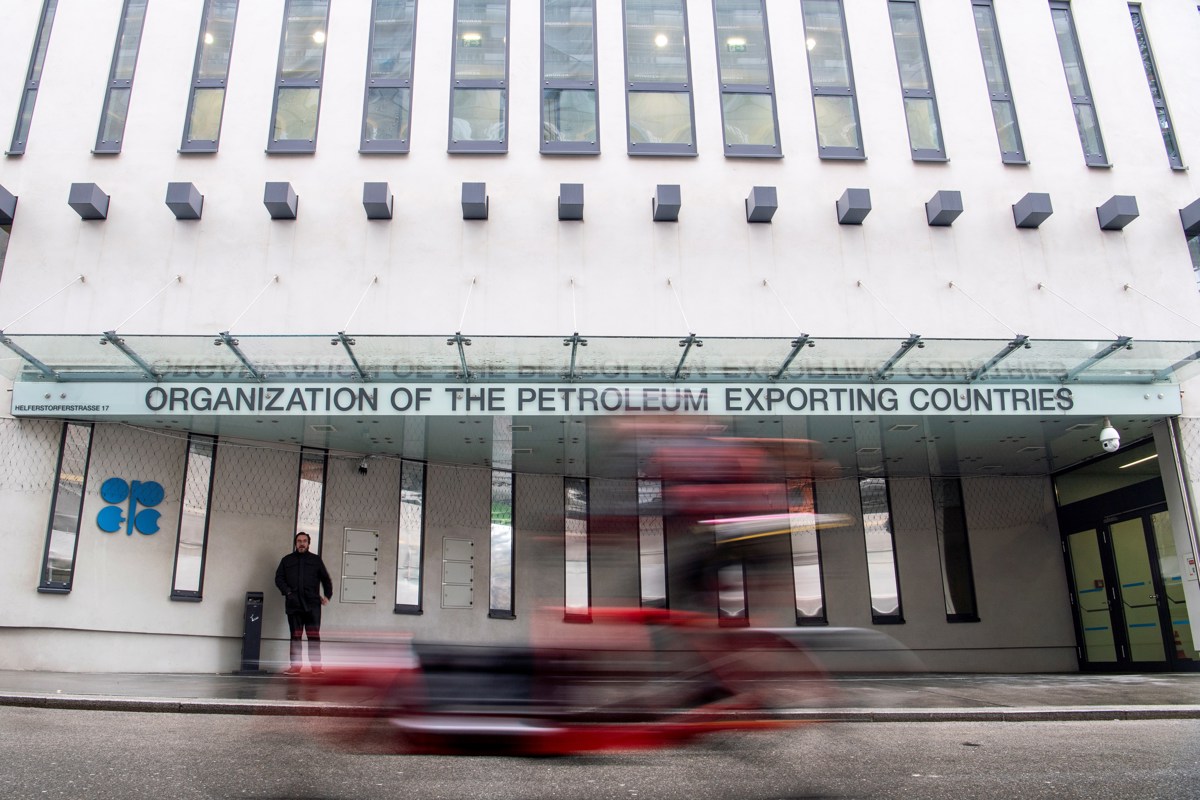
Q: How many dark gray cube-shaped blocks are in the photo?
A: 14